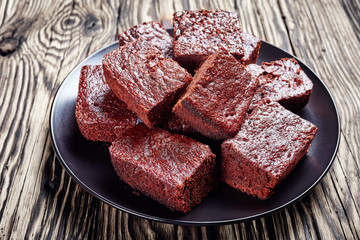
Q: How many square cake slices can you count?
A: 9